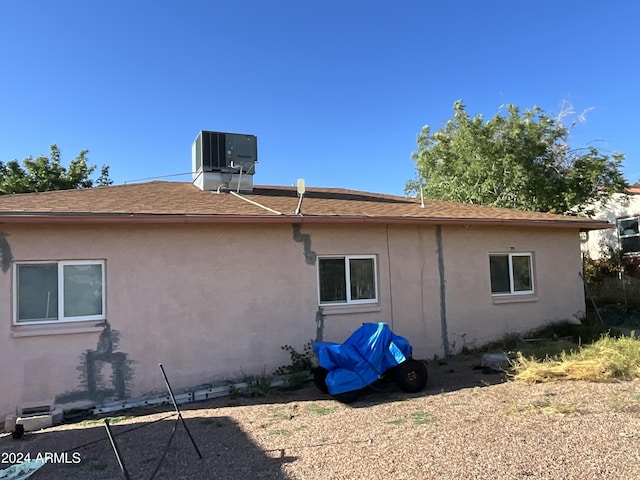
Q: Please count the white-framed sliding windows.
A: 3